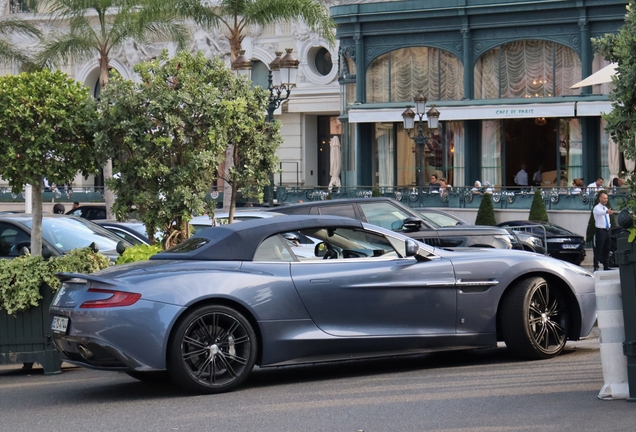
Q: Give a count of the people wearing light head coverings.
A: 2